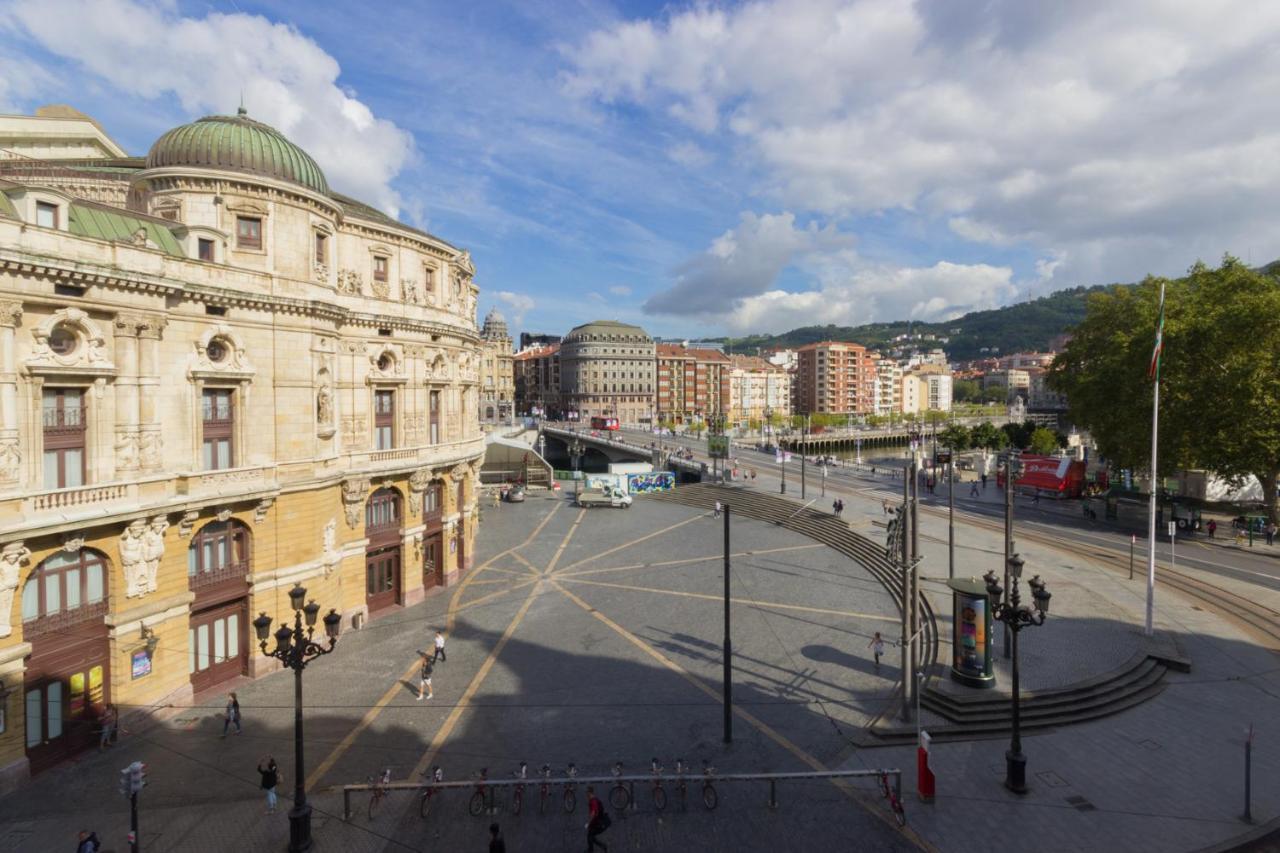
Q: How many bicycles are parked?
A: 11